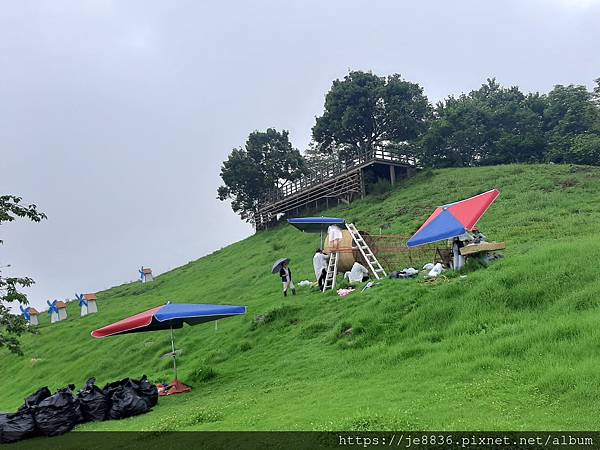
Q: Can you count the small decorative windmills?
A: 4